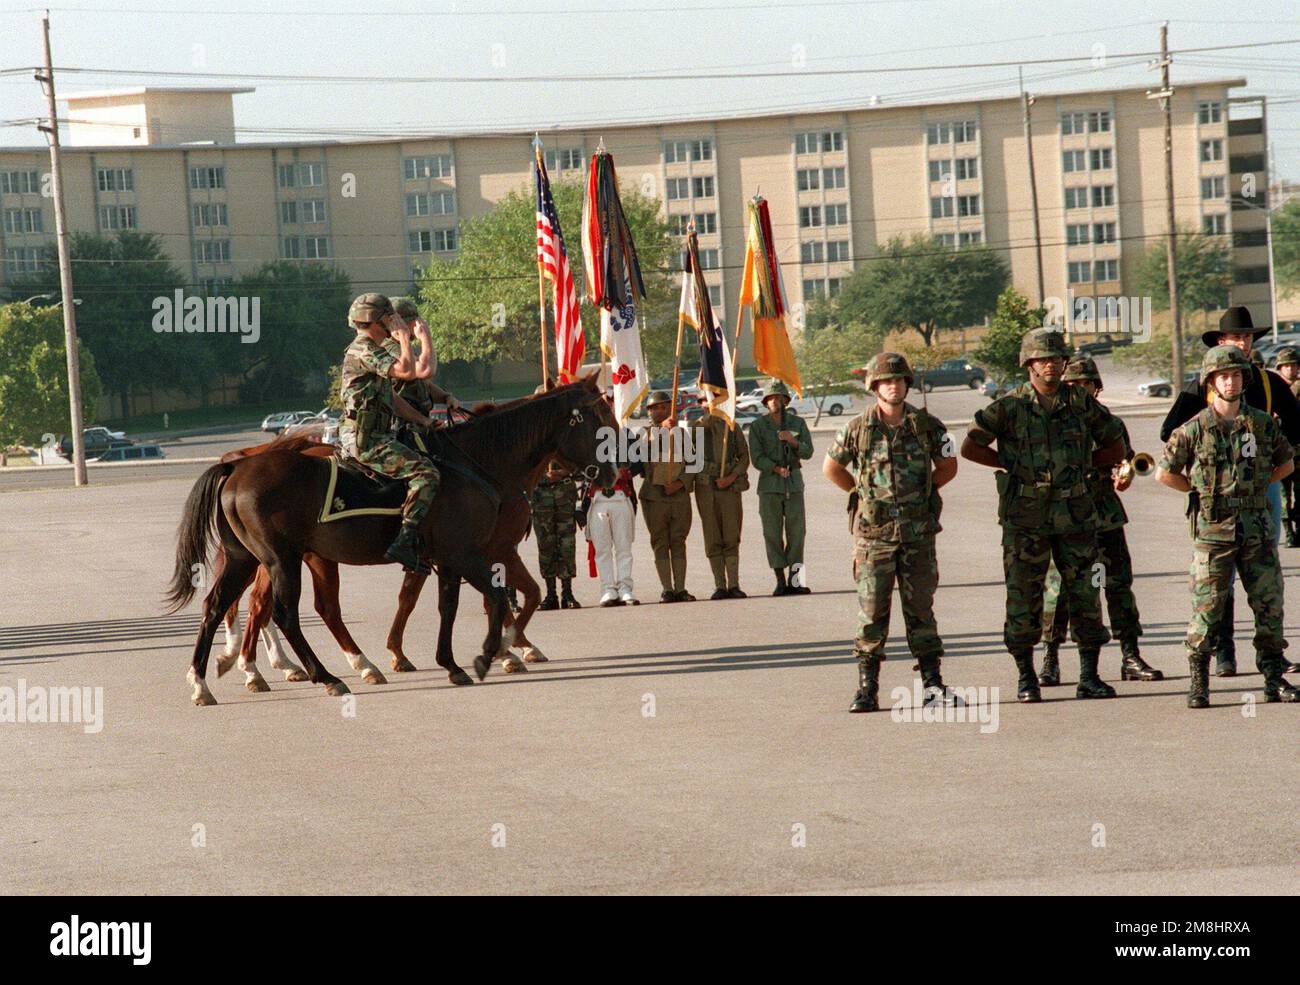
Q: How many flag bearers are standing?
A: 4